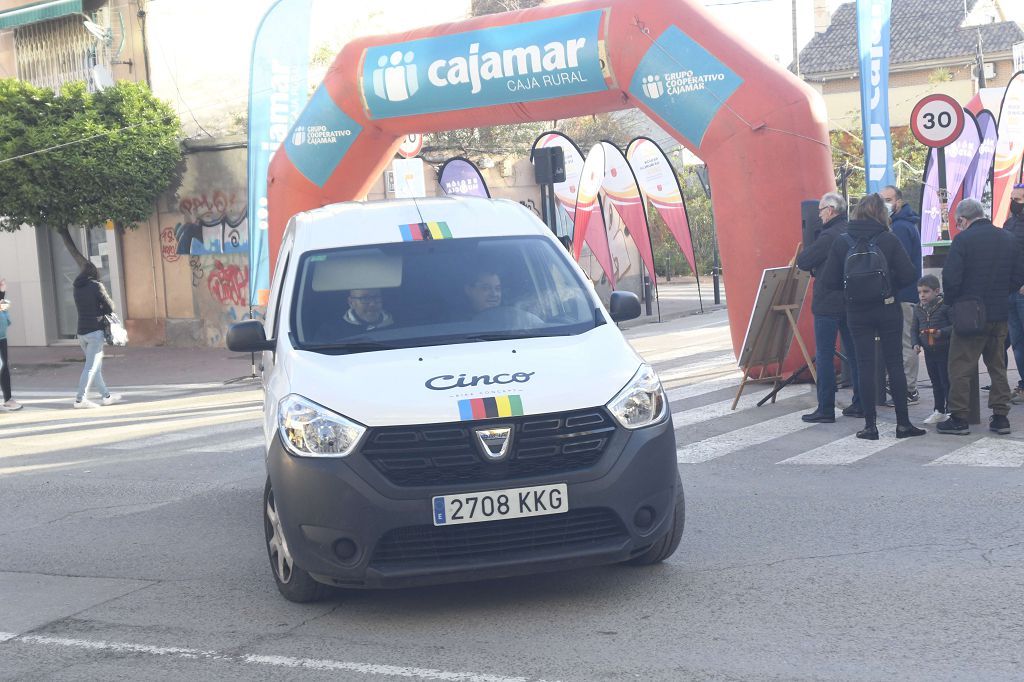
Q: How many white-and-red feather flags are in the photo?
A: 5